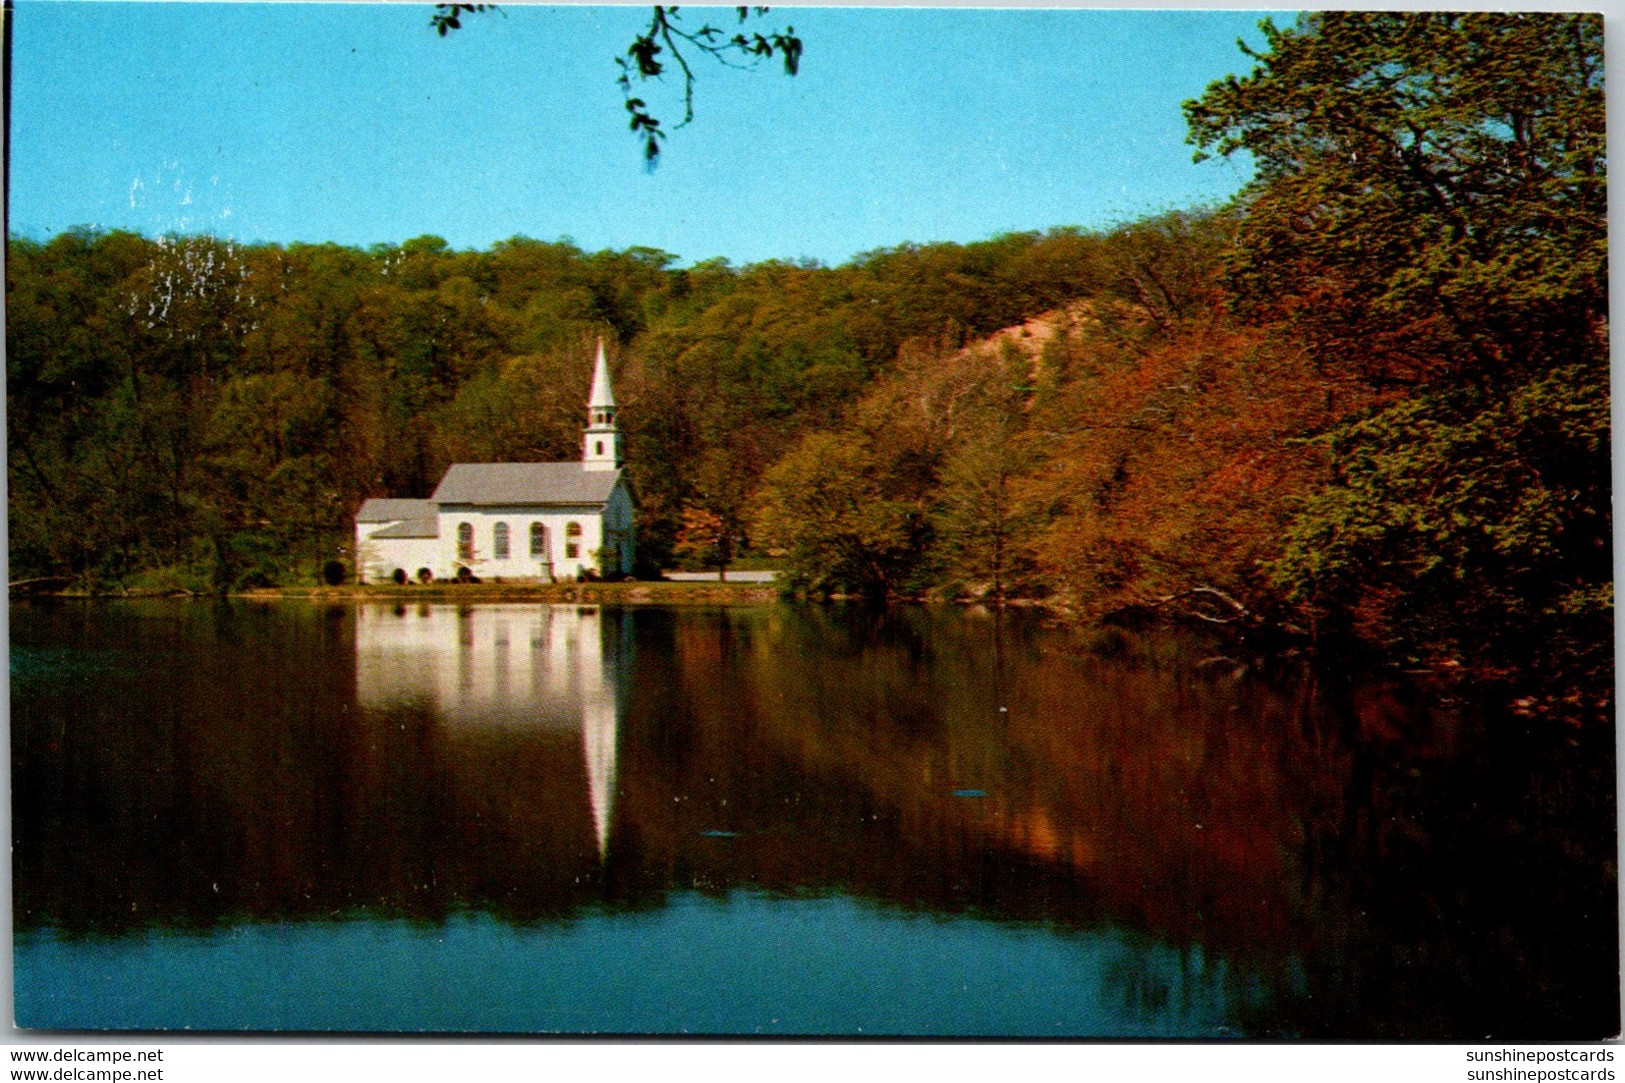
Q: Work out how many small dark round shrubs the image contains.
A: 4